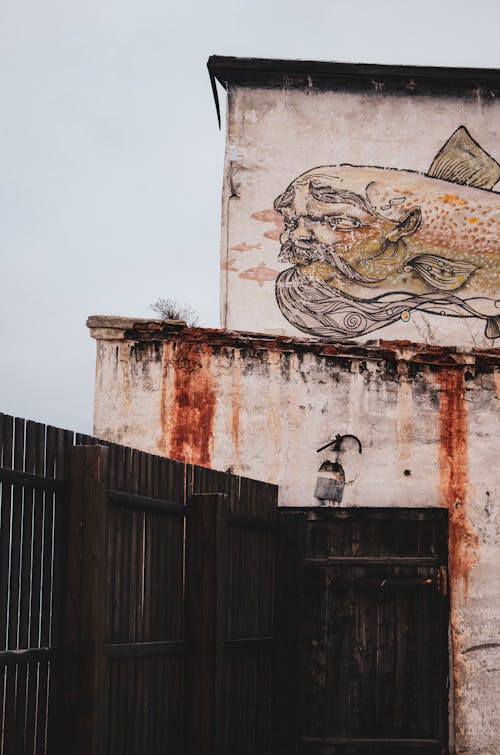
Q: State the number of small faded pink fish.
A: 5